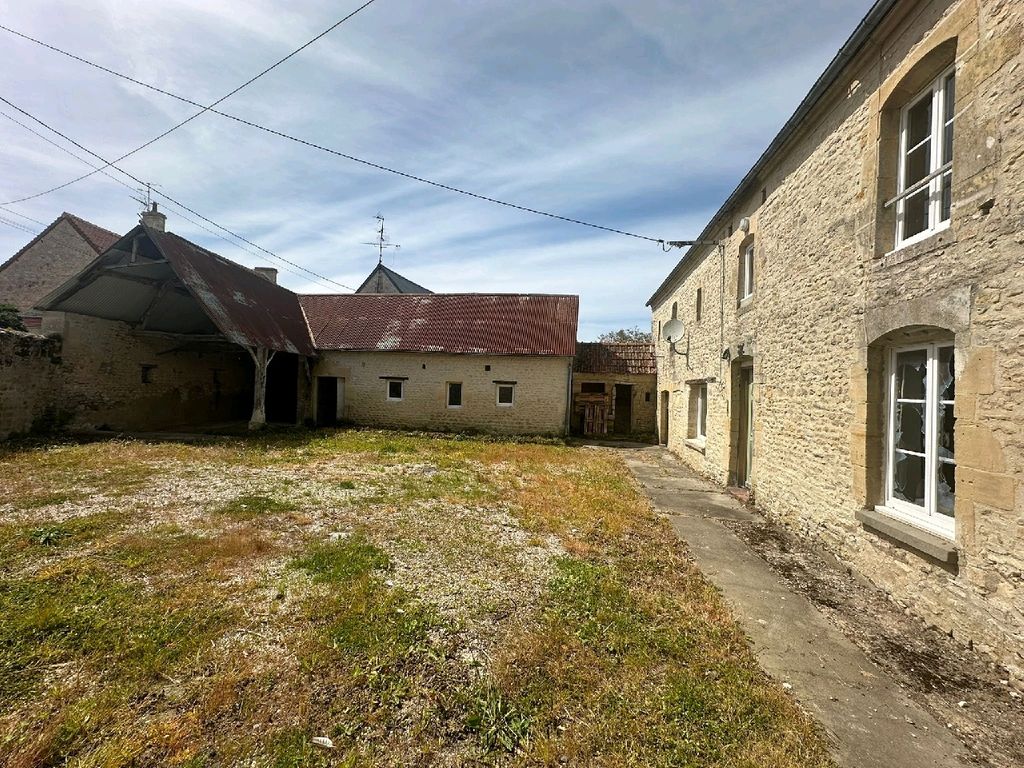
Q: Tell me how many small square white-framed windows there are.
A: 3